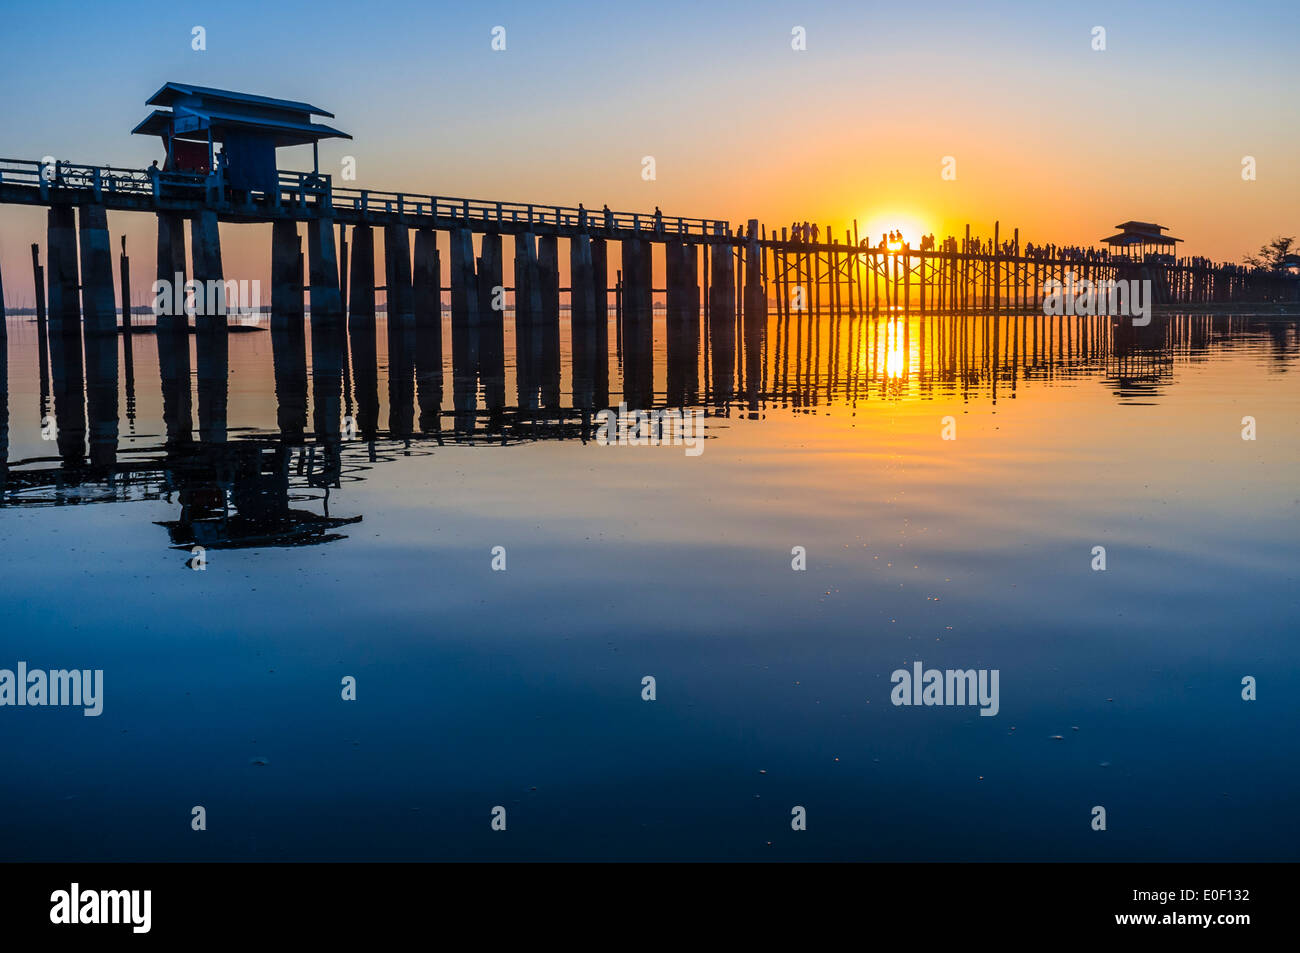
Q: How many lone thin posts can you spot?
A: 2